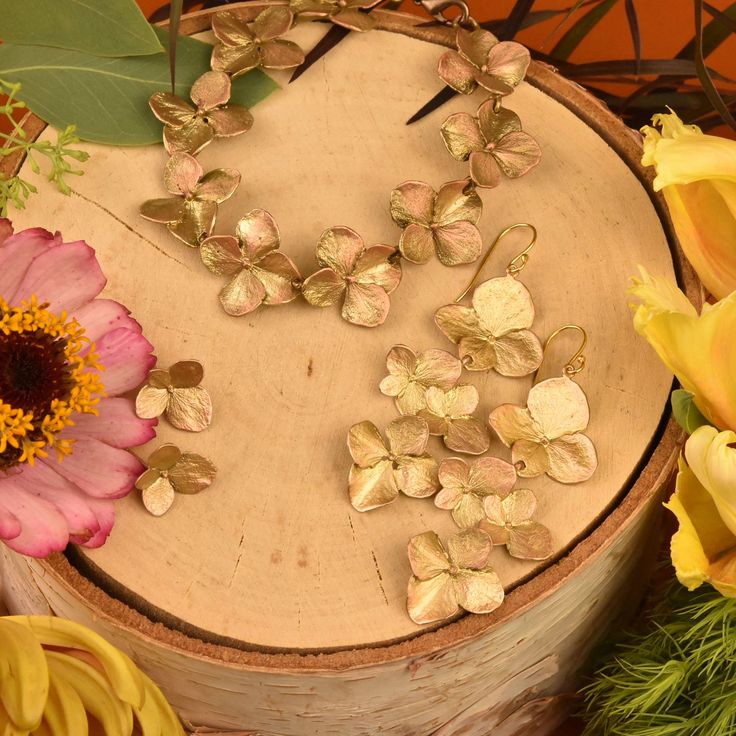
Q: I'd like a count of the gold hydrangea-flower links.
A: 9